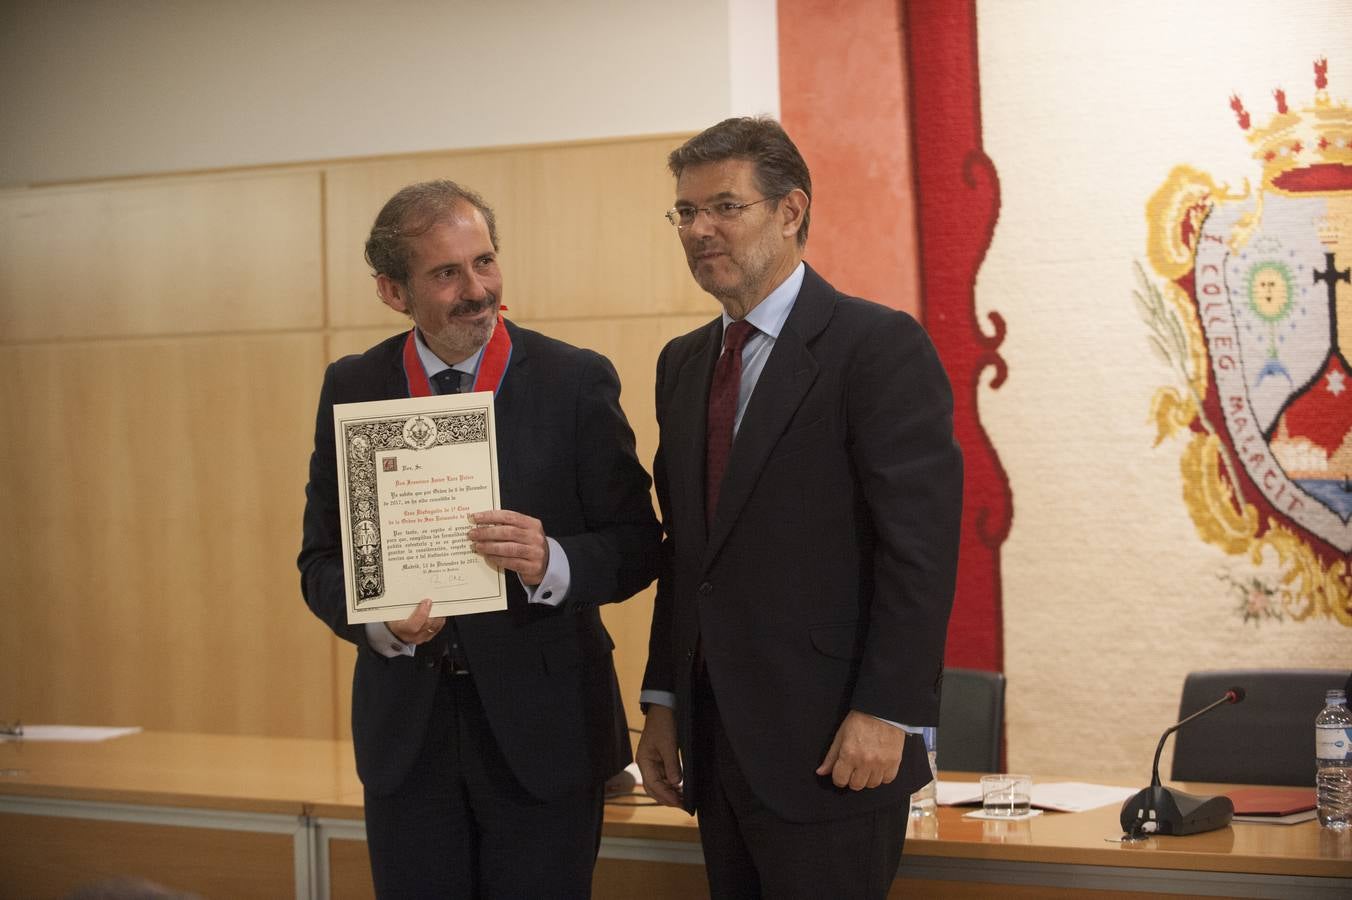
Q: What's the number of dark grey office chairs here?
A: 2